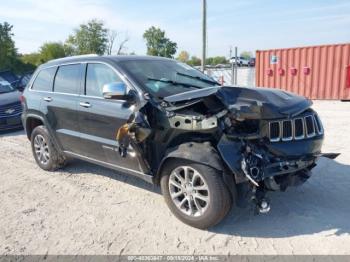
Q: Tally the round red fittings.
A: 4